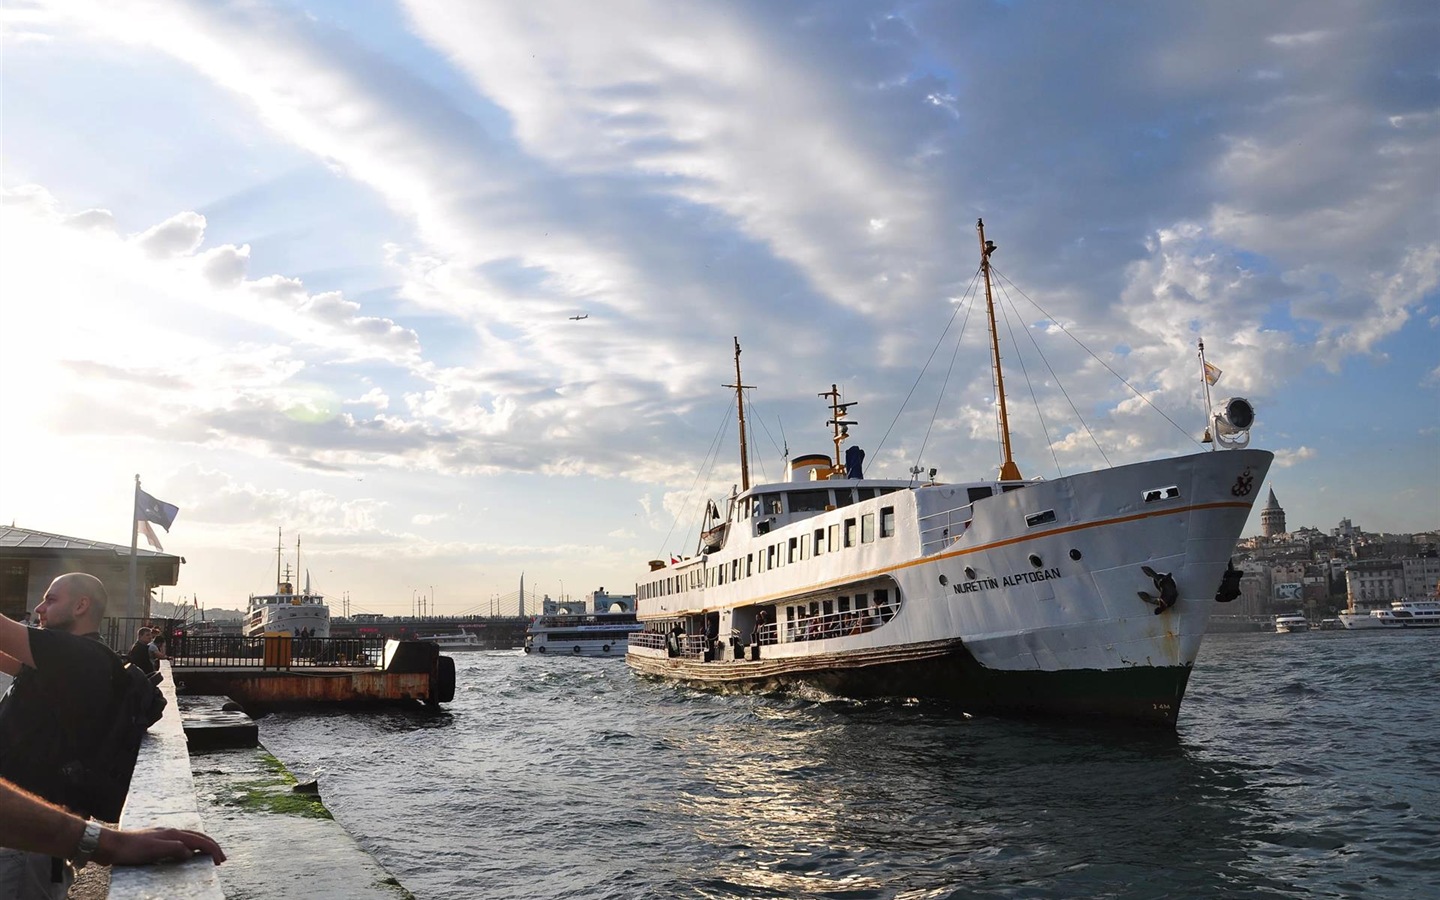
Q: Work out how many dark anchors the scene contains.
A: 2